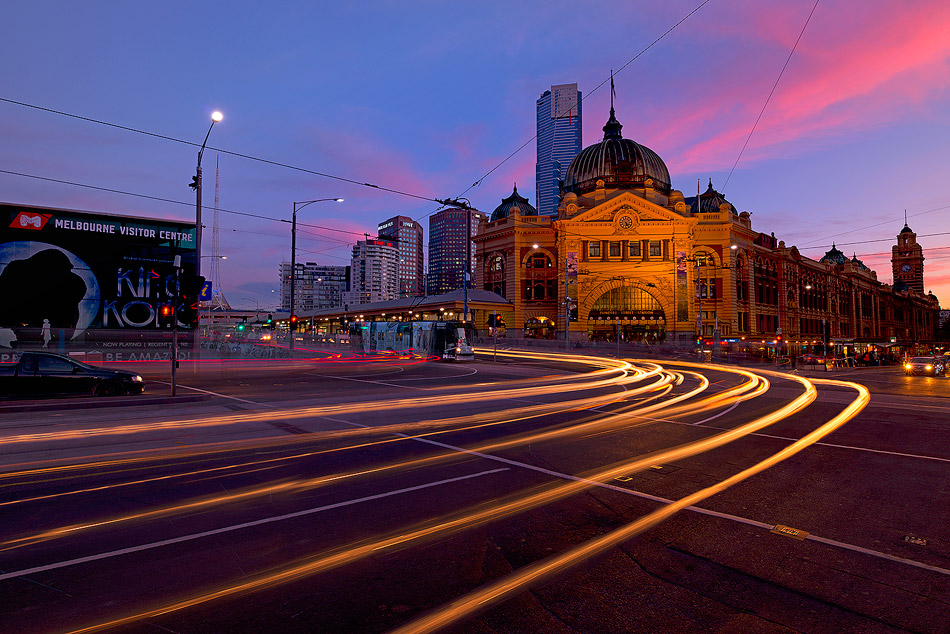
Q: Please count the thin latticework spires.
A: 1